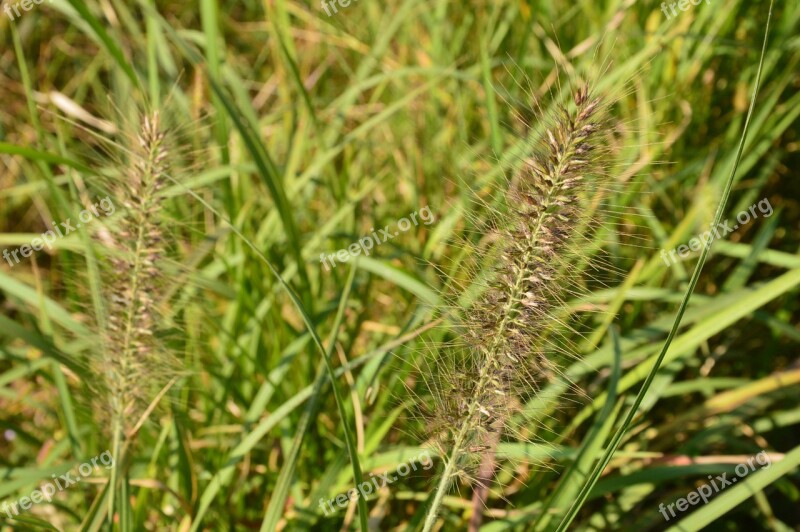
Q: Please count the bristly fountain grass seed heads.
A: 2